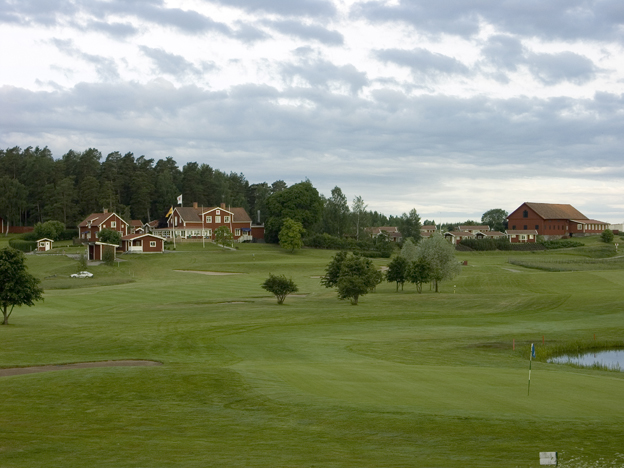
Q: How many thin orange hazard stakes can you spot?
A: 3